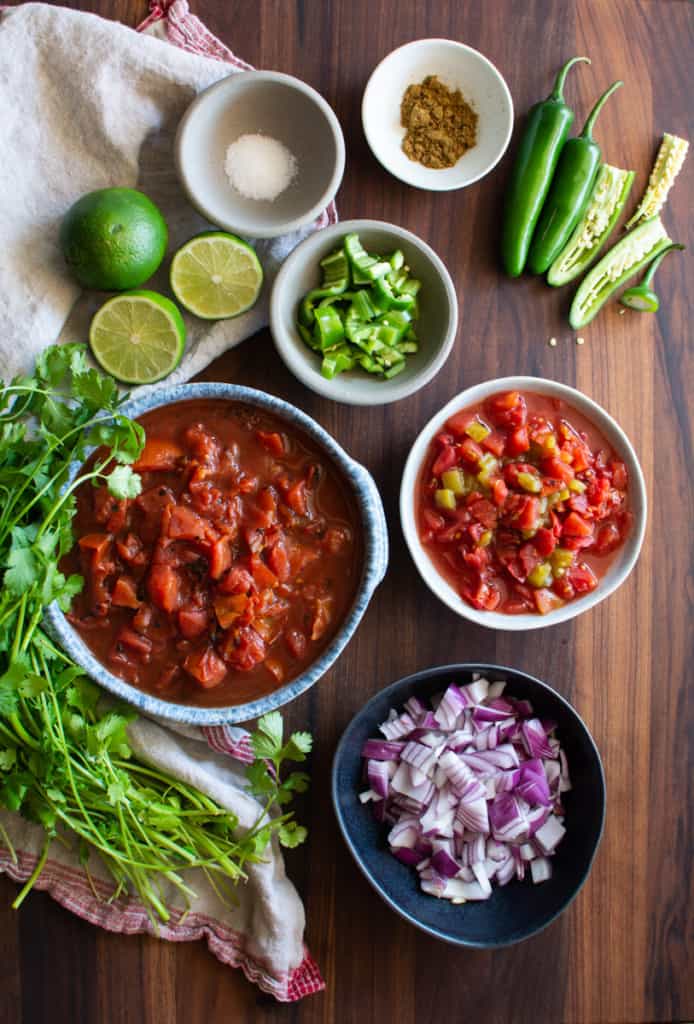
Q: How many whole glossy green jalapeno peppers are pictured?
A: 2